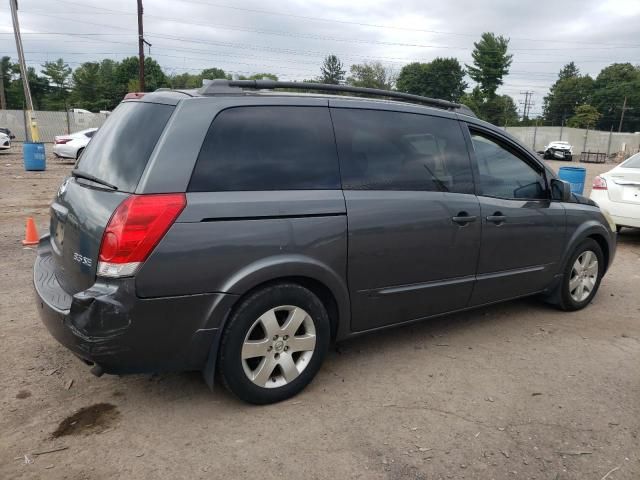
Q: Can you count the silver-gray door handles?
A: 2